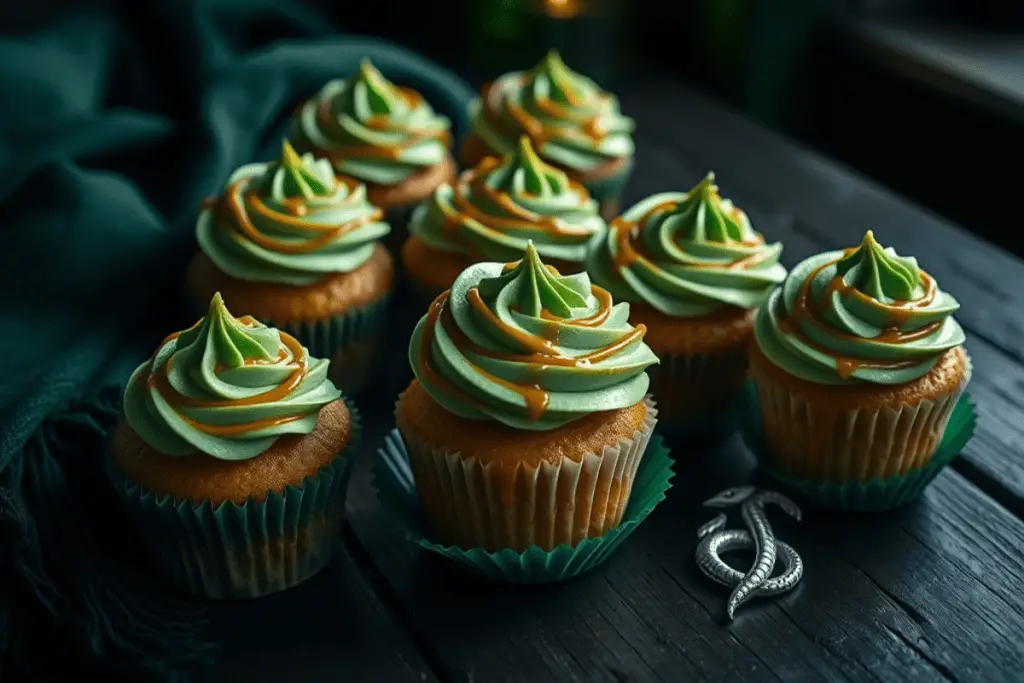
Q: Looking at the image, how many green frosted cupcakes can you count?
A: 8